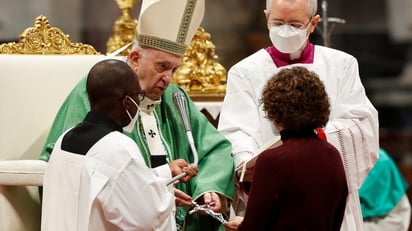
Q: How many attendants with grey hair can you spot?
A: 1